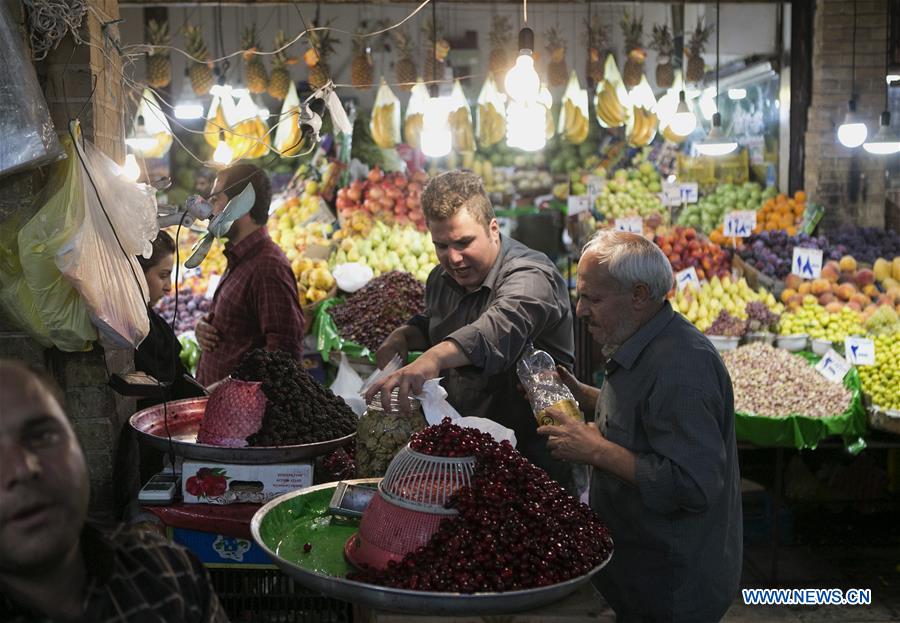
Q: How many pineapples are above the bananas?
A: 14